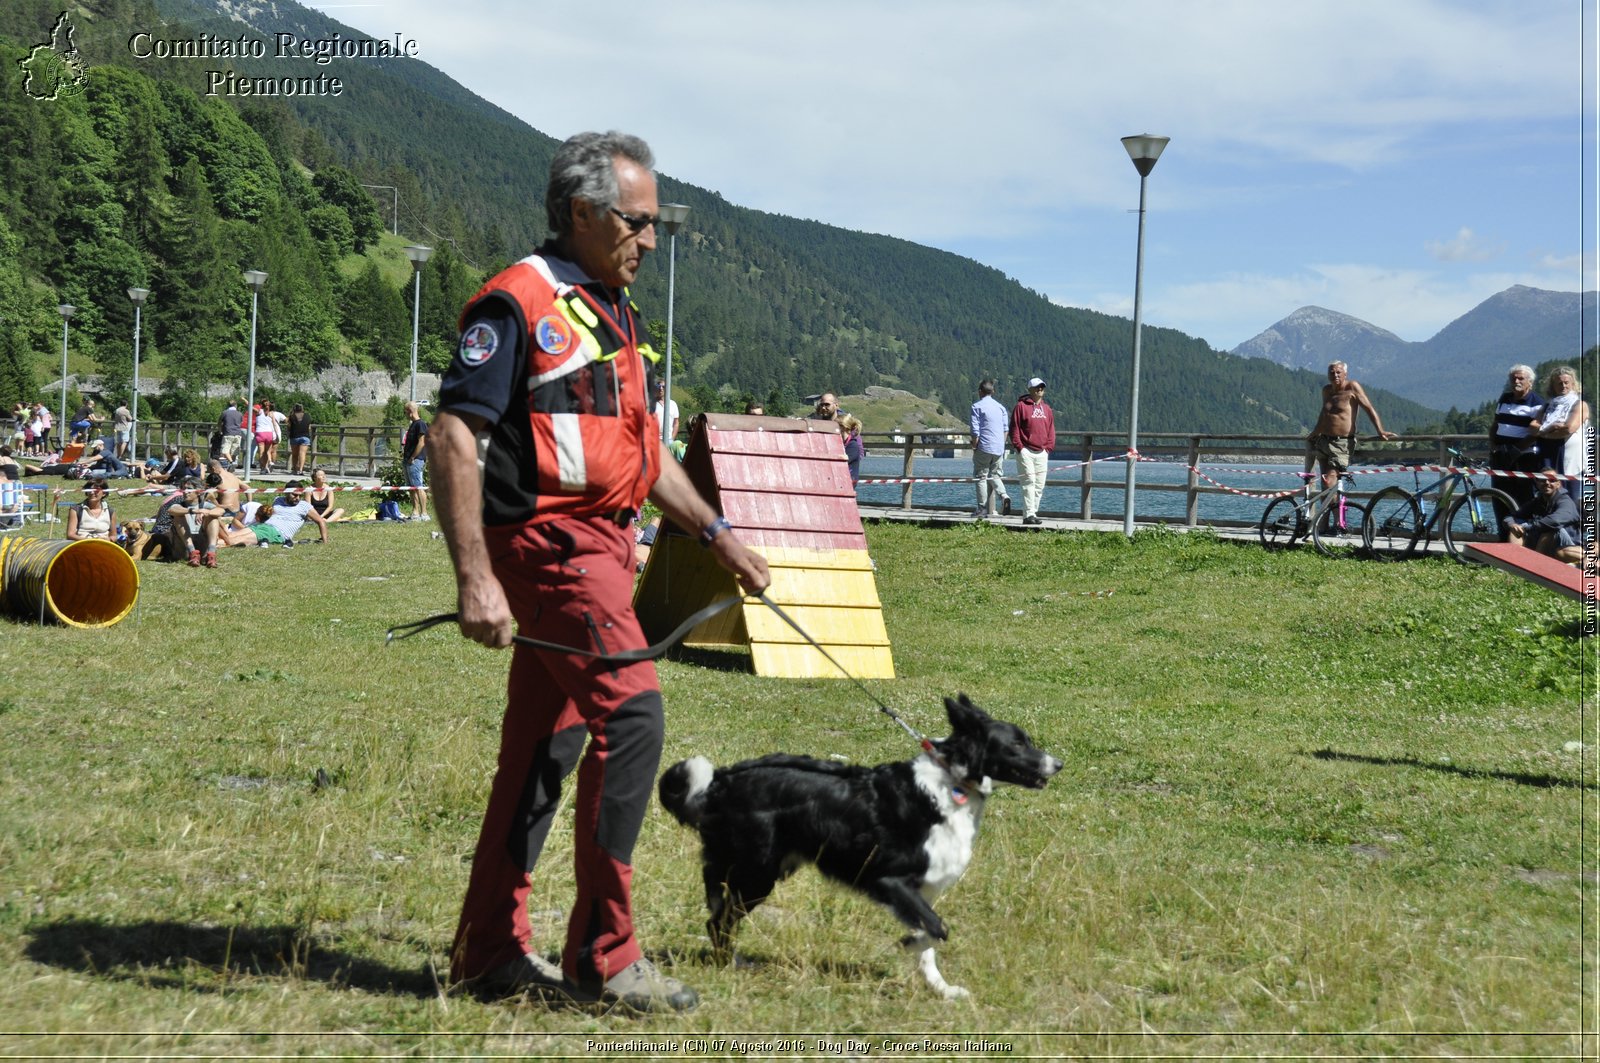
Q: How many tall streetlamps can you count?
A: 6